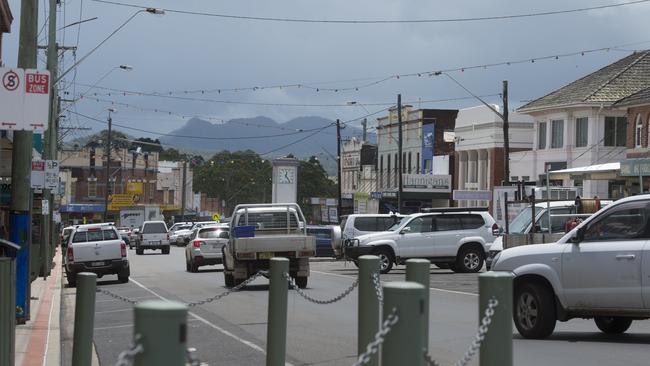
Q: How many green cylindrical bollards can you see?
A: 7